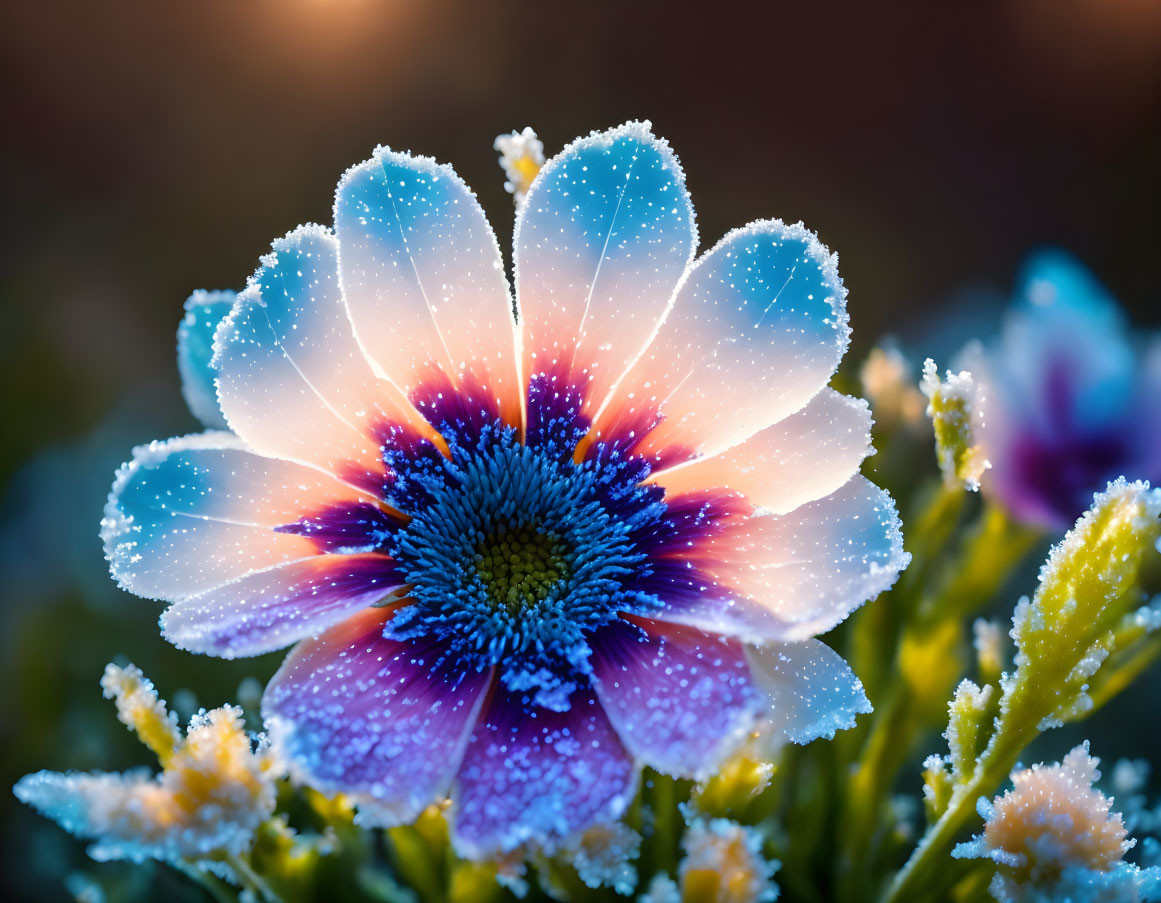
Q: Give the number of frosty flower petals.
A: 13